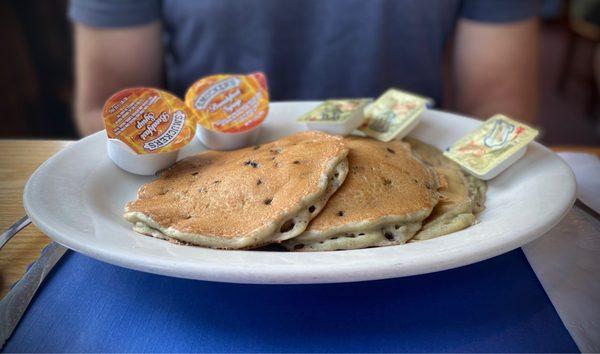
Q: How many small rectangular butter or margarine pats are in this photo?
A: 3